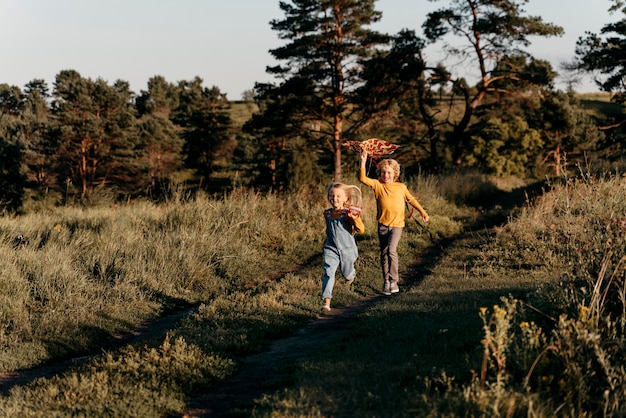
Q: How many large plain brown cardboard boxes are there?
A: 0